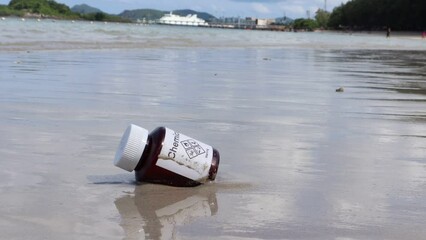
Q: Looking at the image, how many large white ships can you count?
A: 1